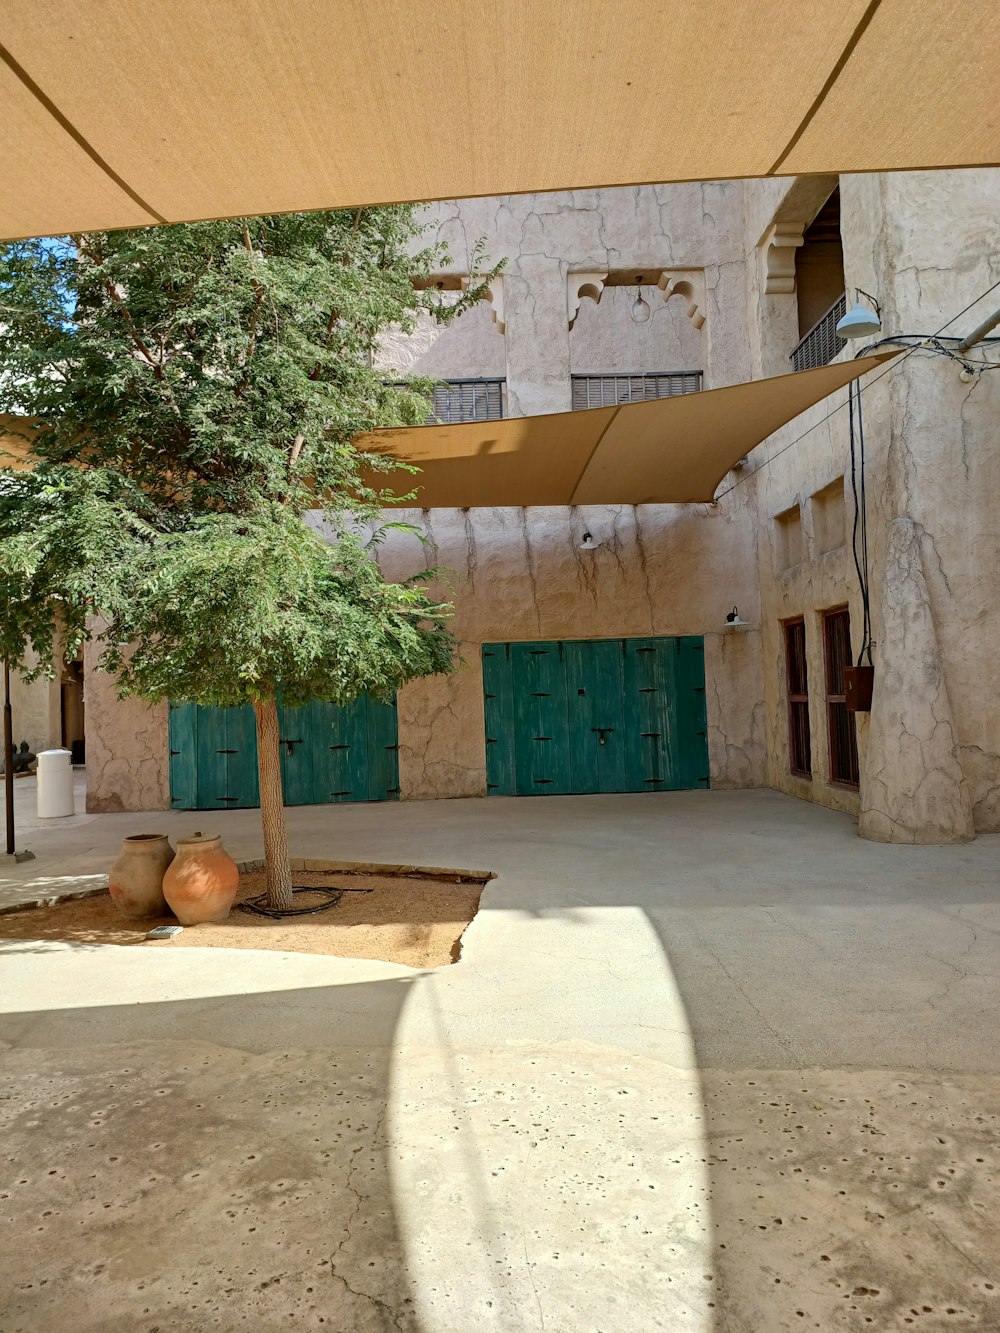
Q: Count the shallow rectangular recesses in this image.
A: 2